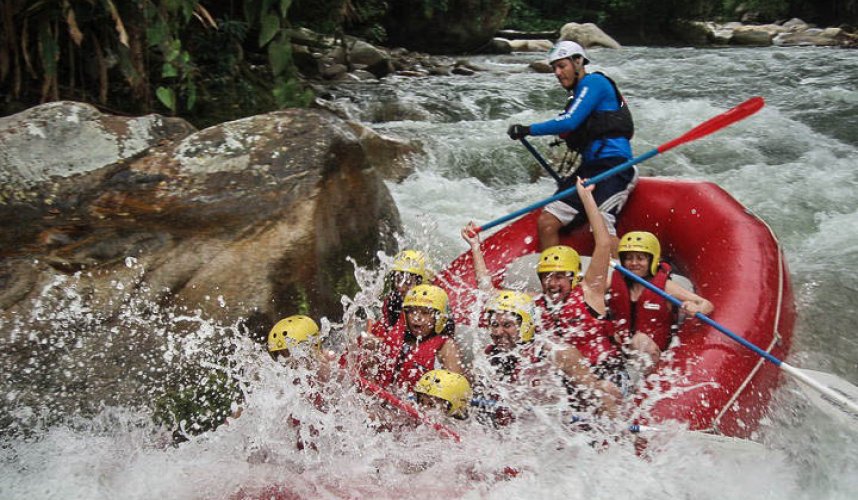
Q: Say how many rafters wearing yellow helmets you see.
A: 7